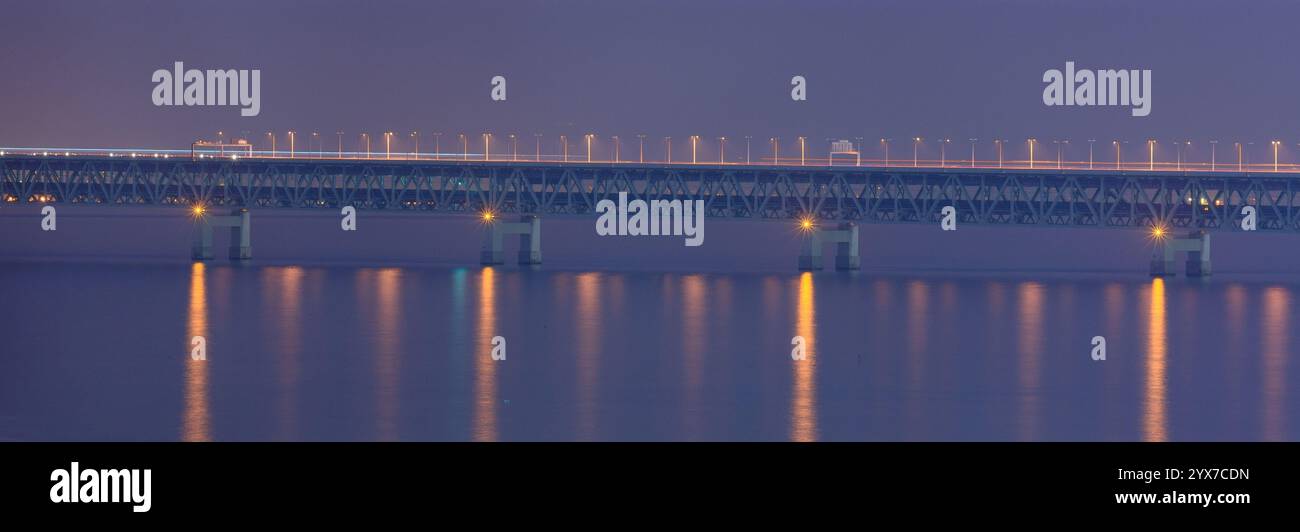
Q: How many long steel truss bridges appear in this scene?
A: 1